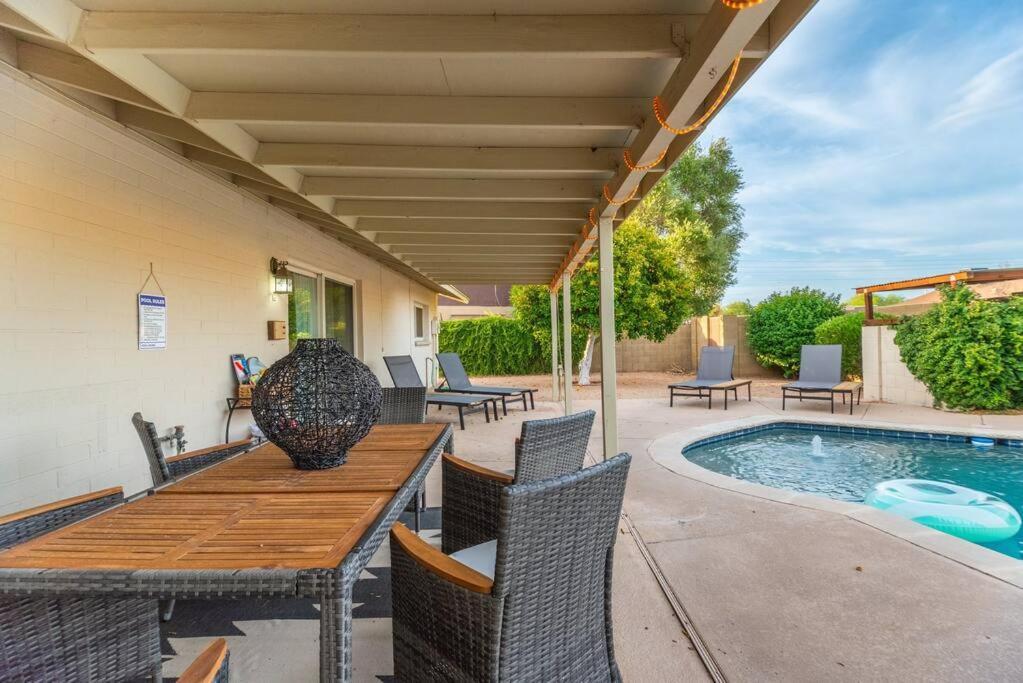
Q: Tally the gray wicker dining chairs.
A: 6